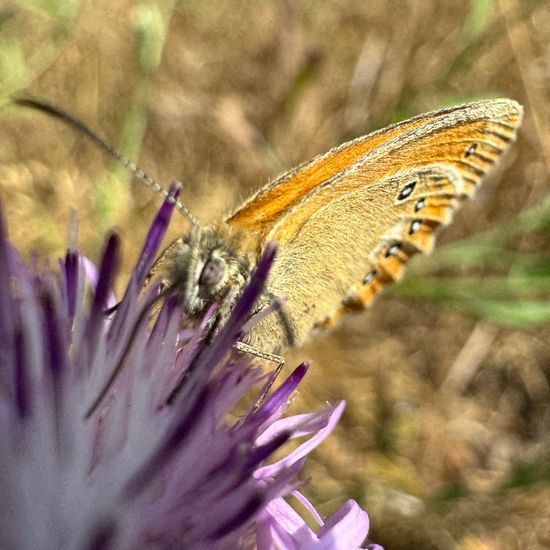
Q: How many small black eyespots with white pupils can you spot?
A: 6